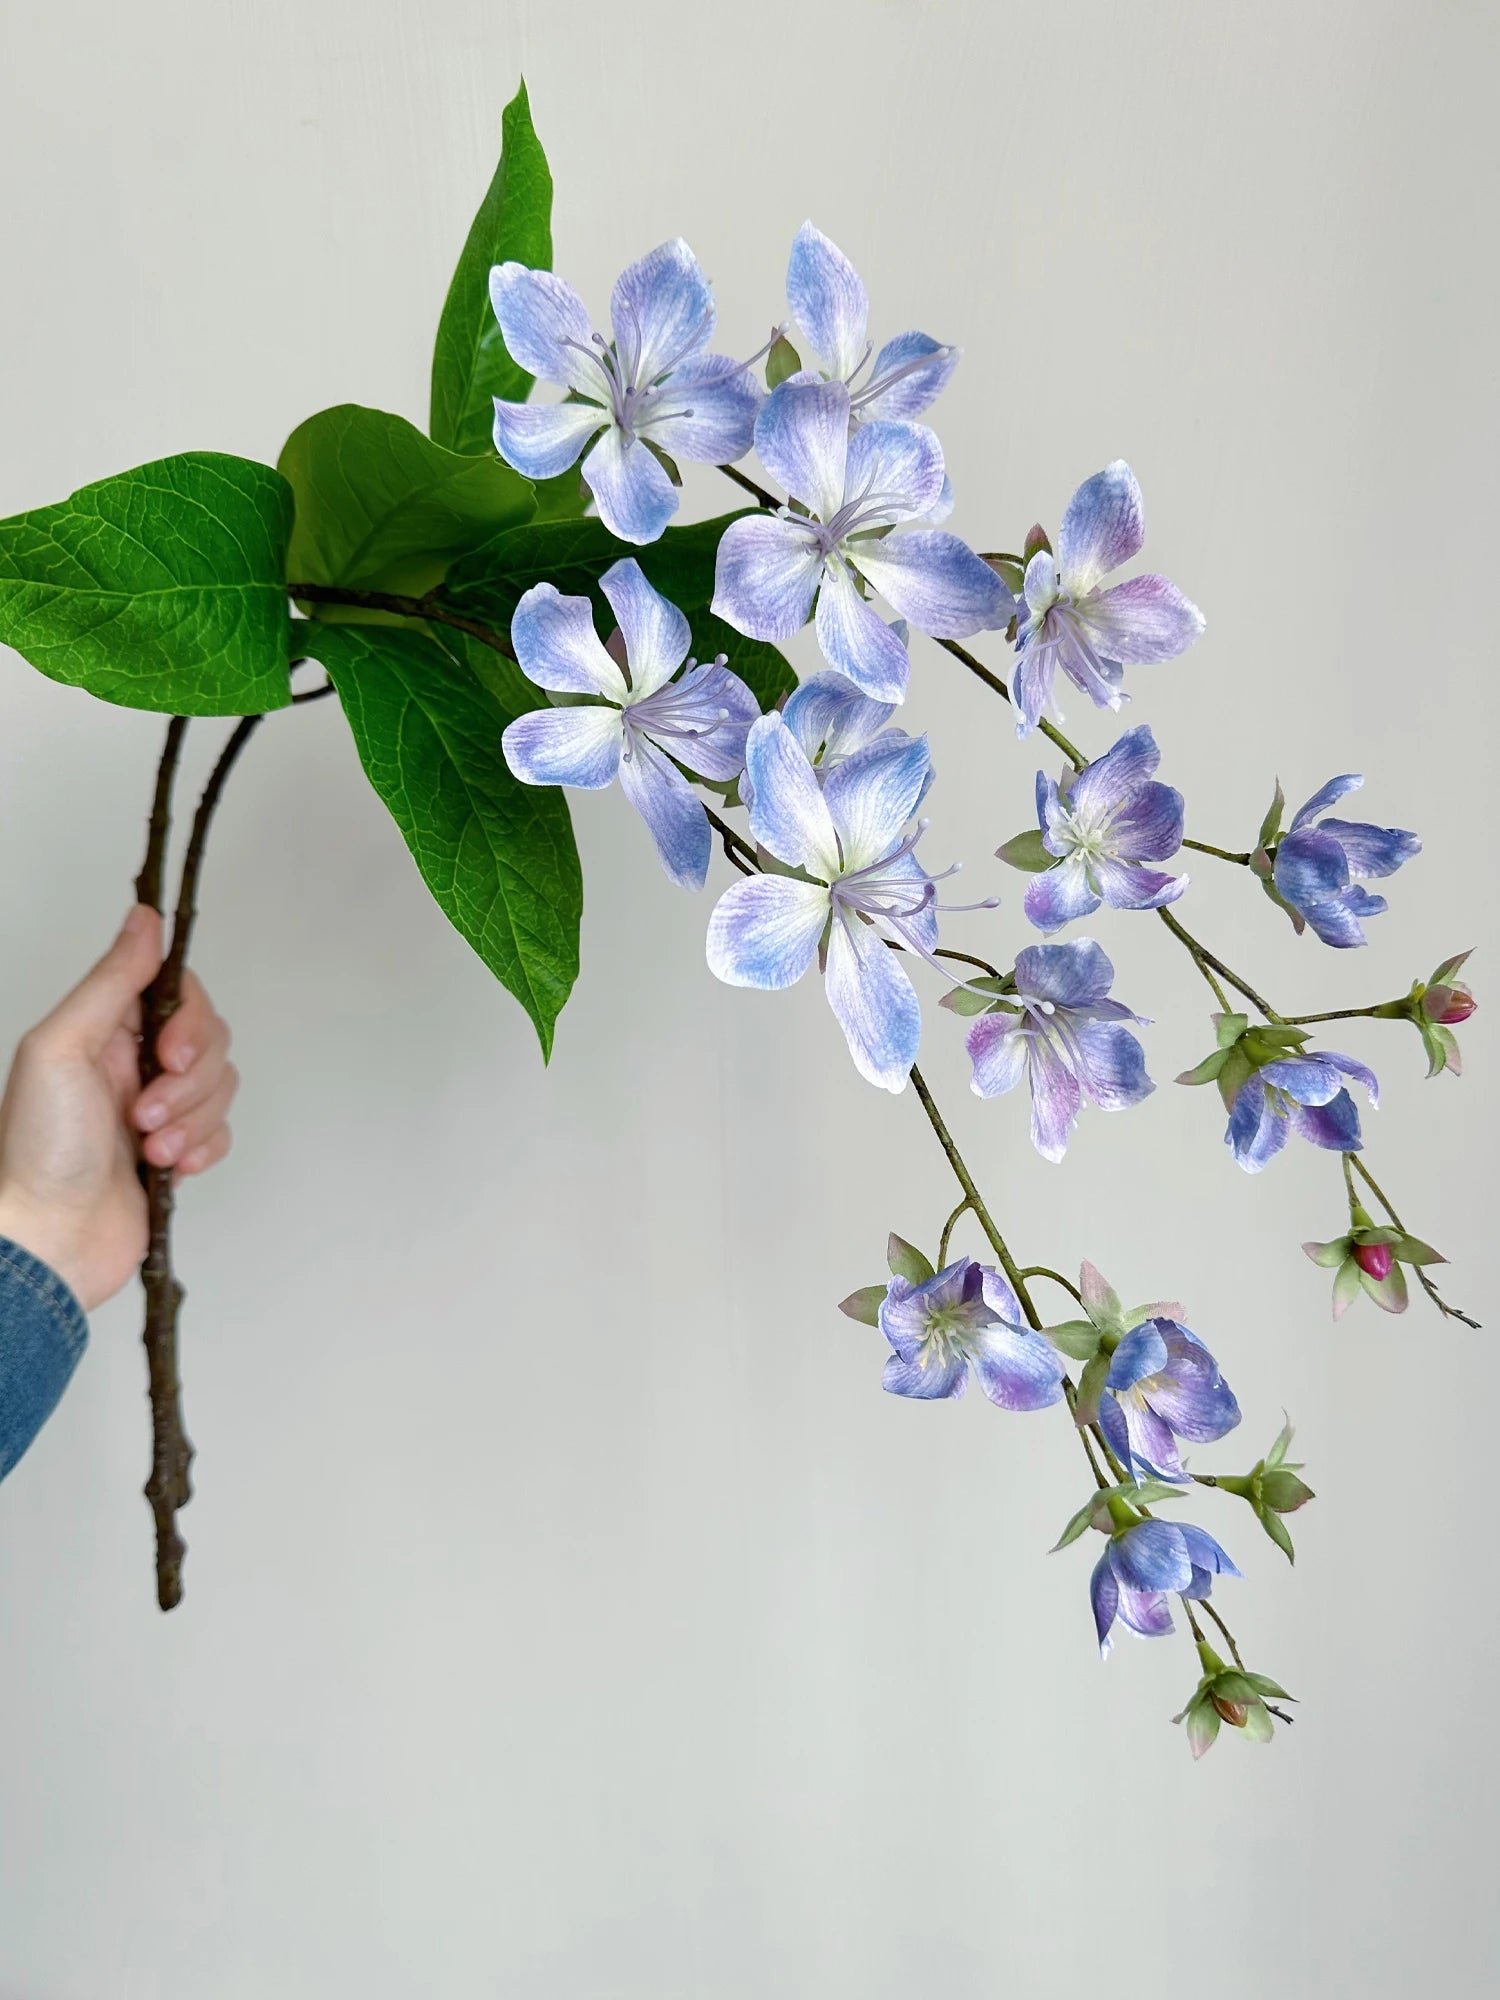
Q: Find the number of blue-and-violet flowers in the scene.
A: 14